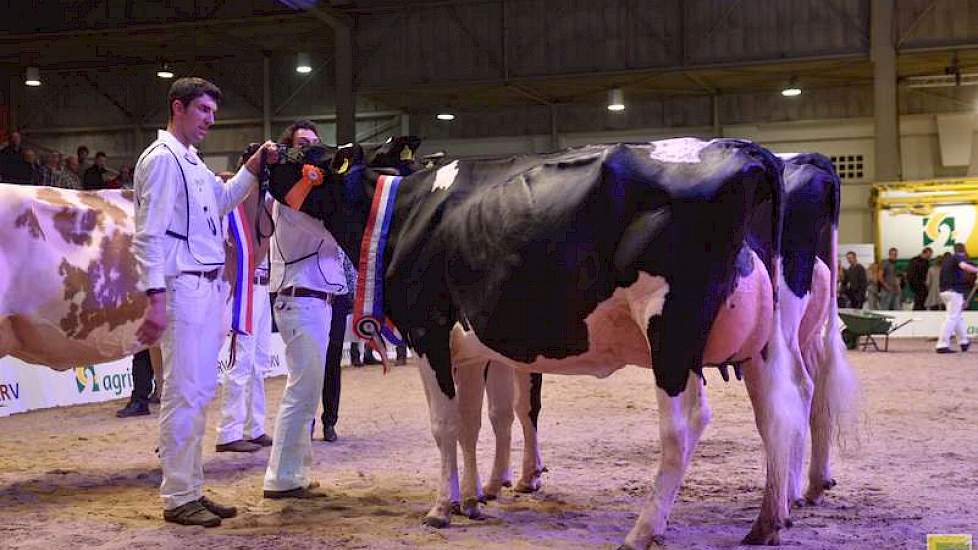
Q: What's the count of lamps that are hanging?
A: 6